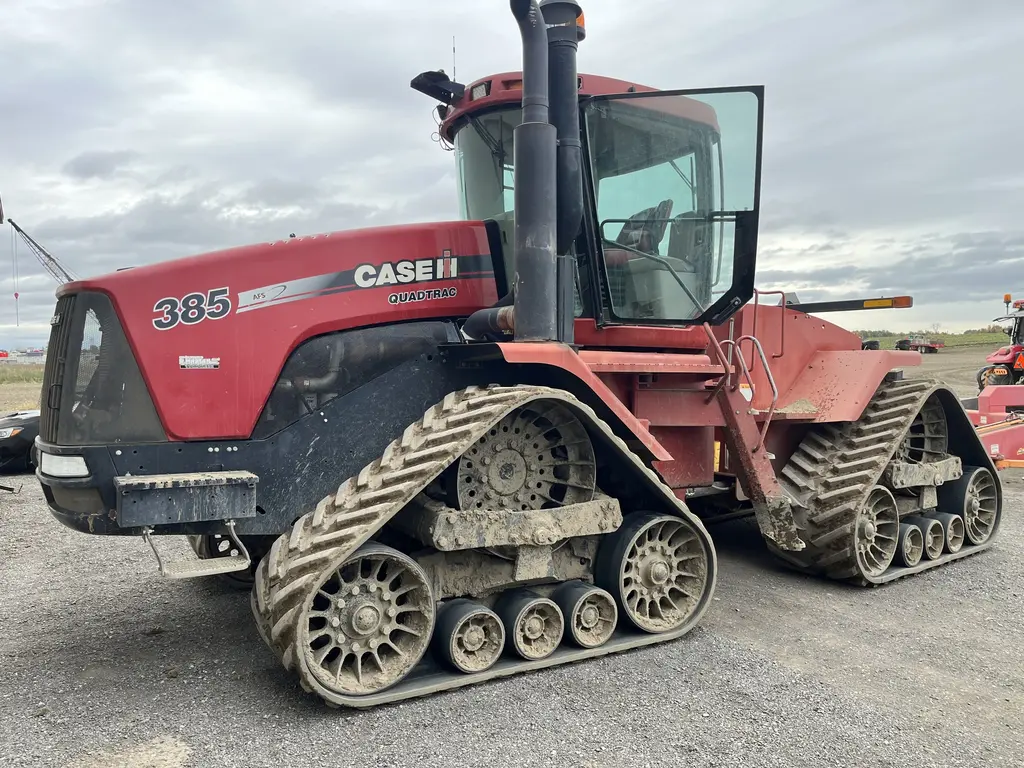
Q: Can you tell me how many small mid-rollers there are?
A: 6